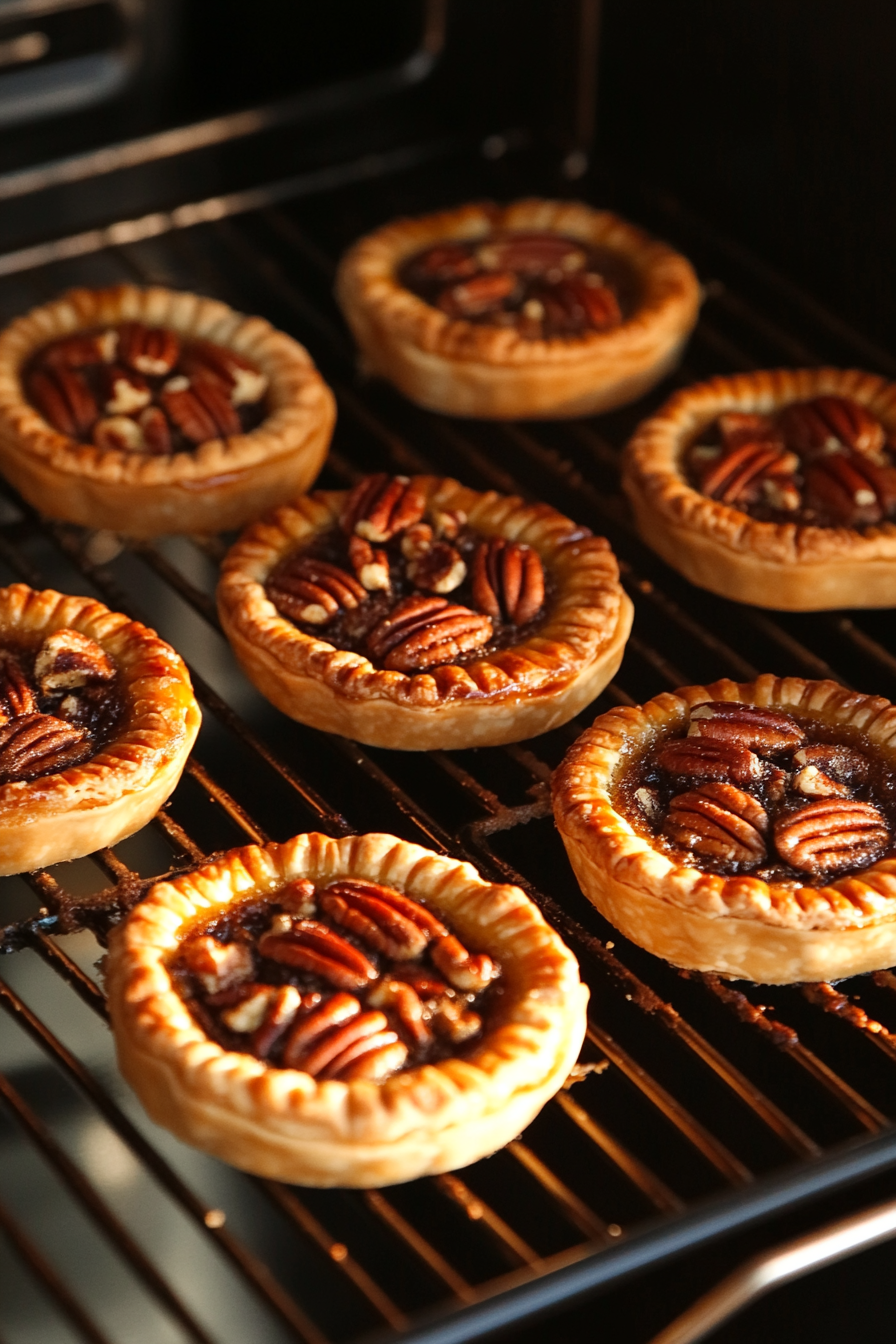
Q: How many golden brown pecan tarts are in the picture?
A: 7